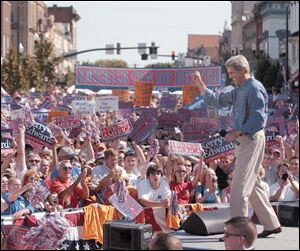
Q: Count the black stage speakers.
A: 3